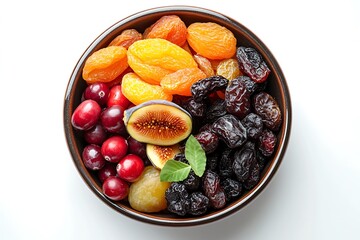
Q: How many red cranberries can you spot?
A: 11